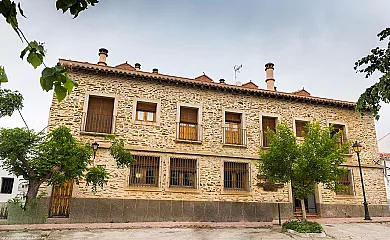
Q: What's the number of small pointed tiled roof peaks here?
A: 4